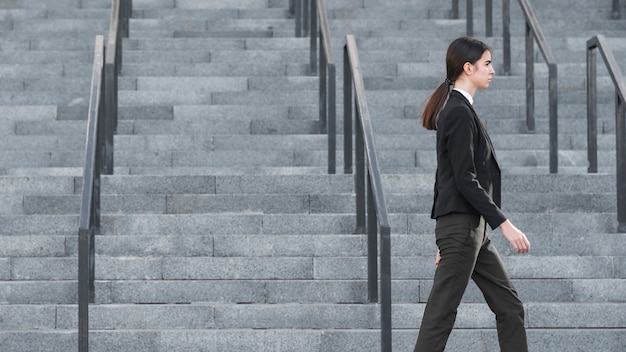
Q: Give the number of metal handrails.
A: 6